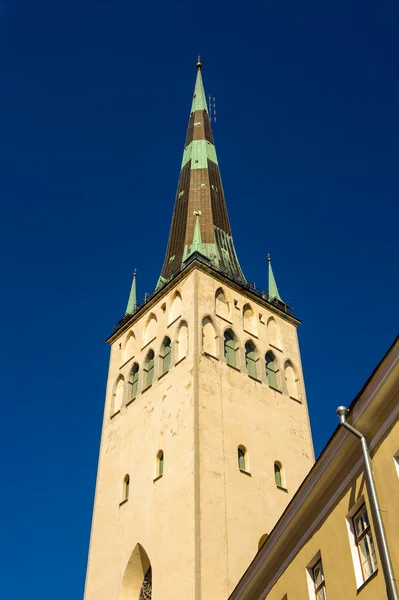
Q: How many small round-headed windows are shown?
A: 4